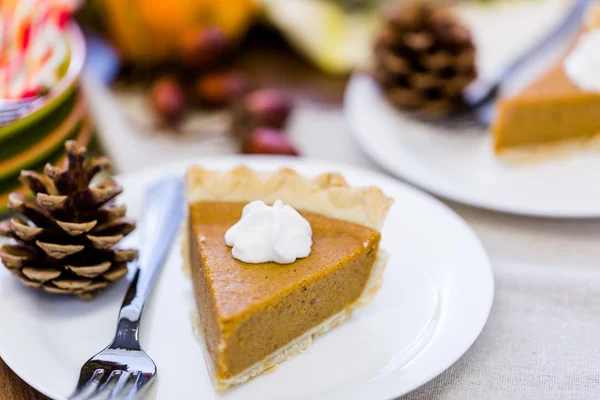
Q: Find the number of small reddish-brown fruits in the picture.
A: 5